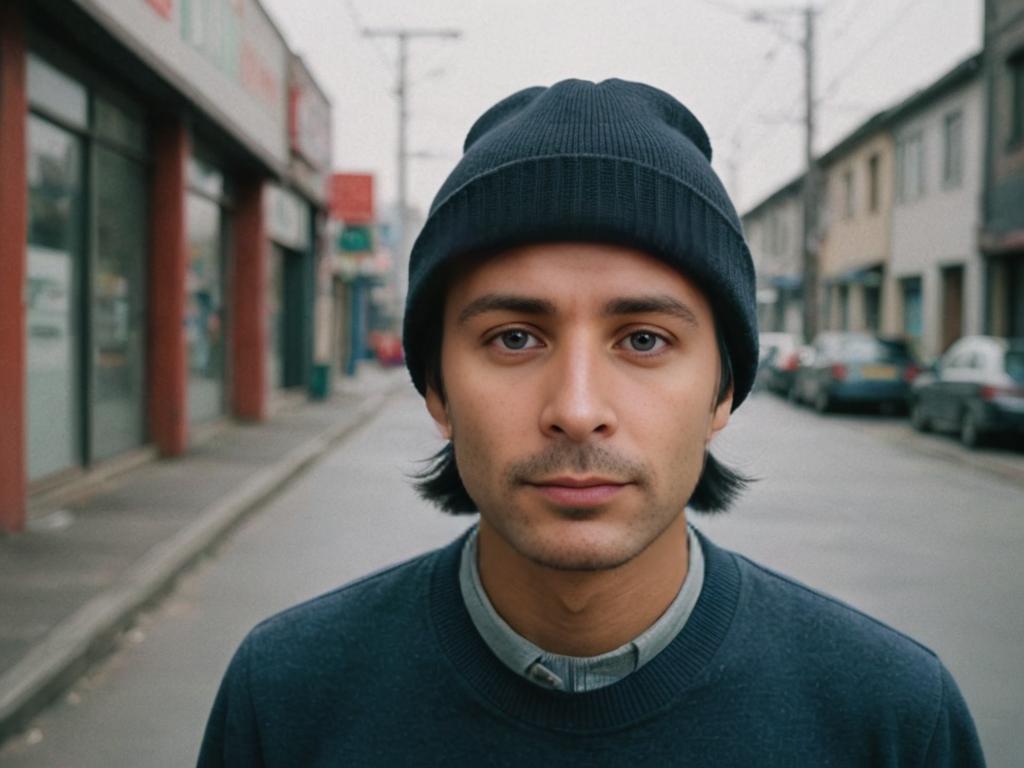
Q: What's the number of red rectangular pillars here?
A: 3